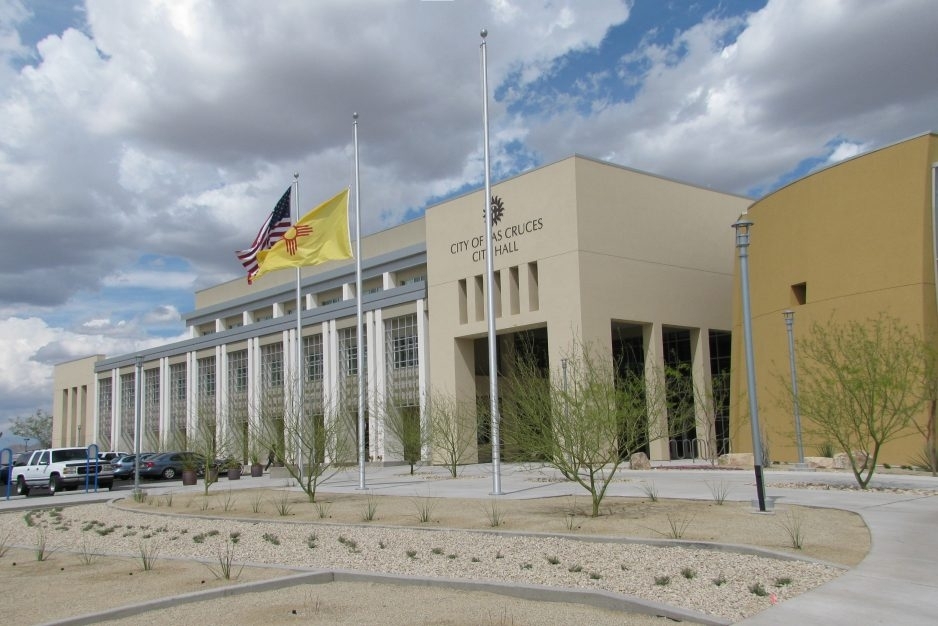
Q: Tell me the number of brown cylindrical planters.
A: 4